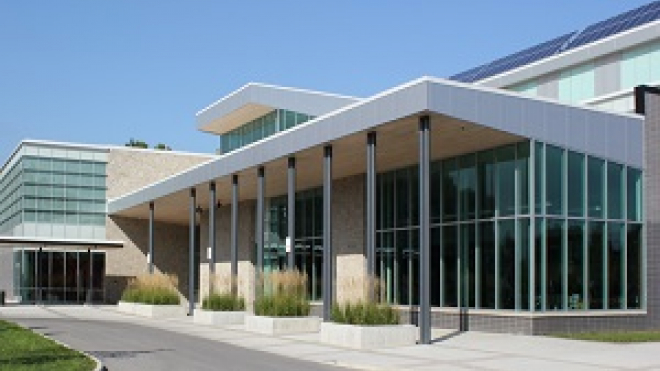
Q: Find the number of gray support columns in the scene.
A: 9